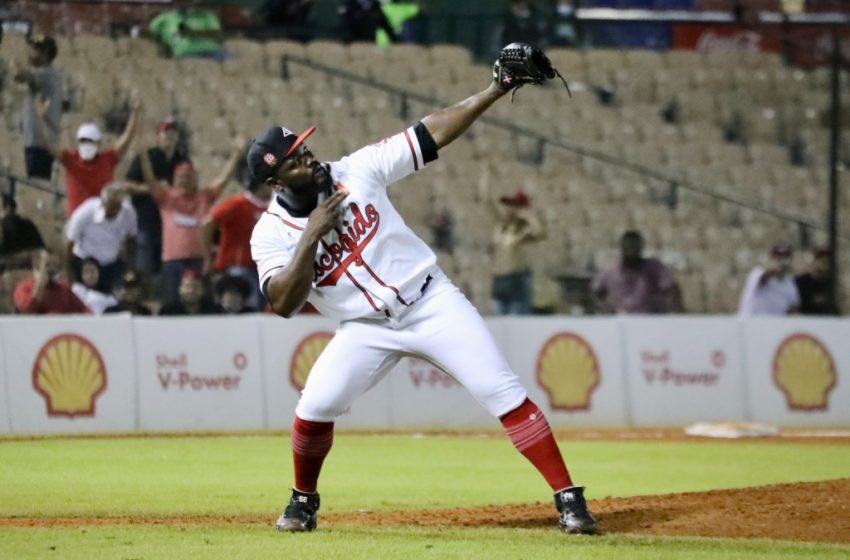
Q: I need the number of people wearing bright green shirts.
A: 2